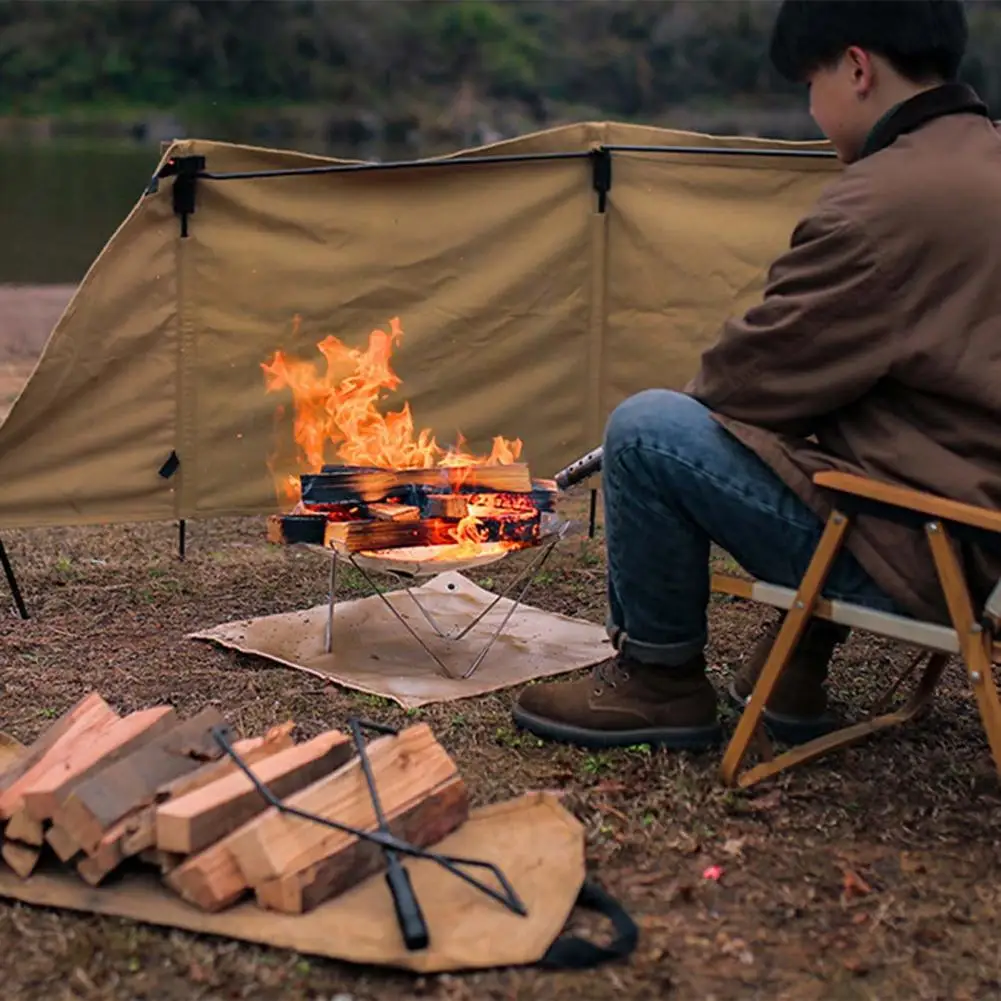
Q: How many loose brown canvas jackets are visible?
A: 1